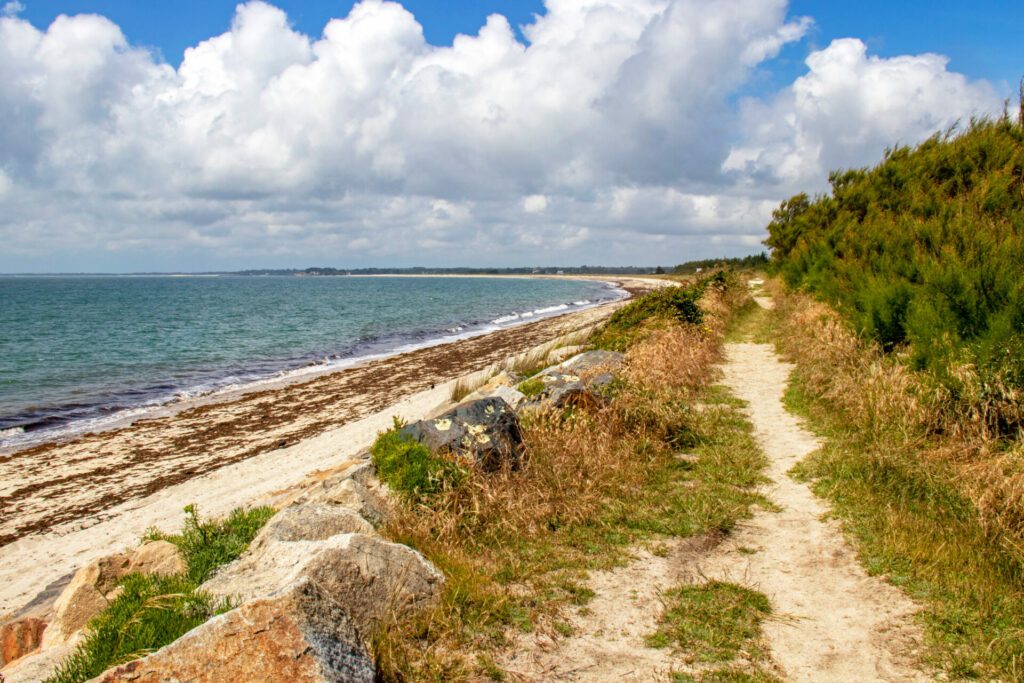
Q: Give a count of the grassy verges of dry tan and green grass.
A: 2